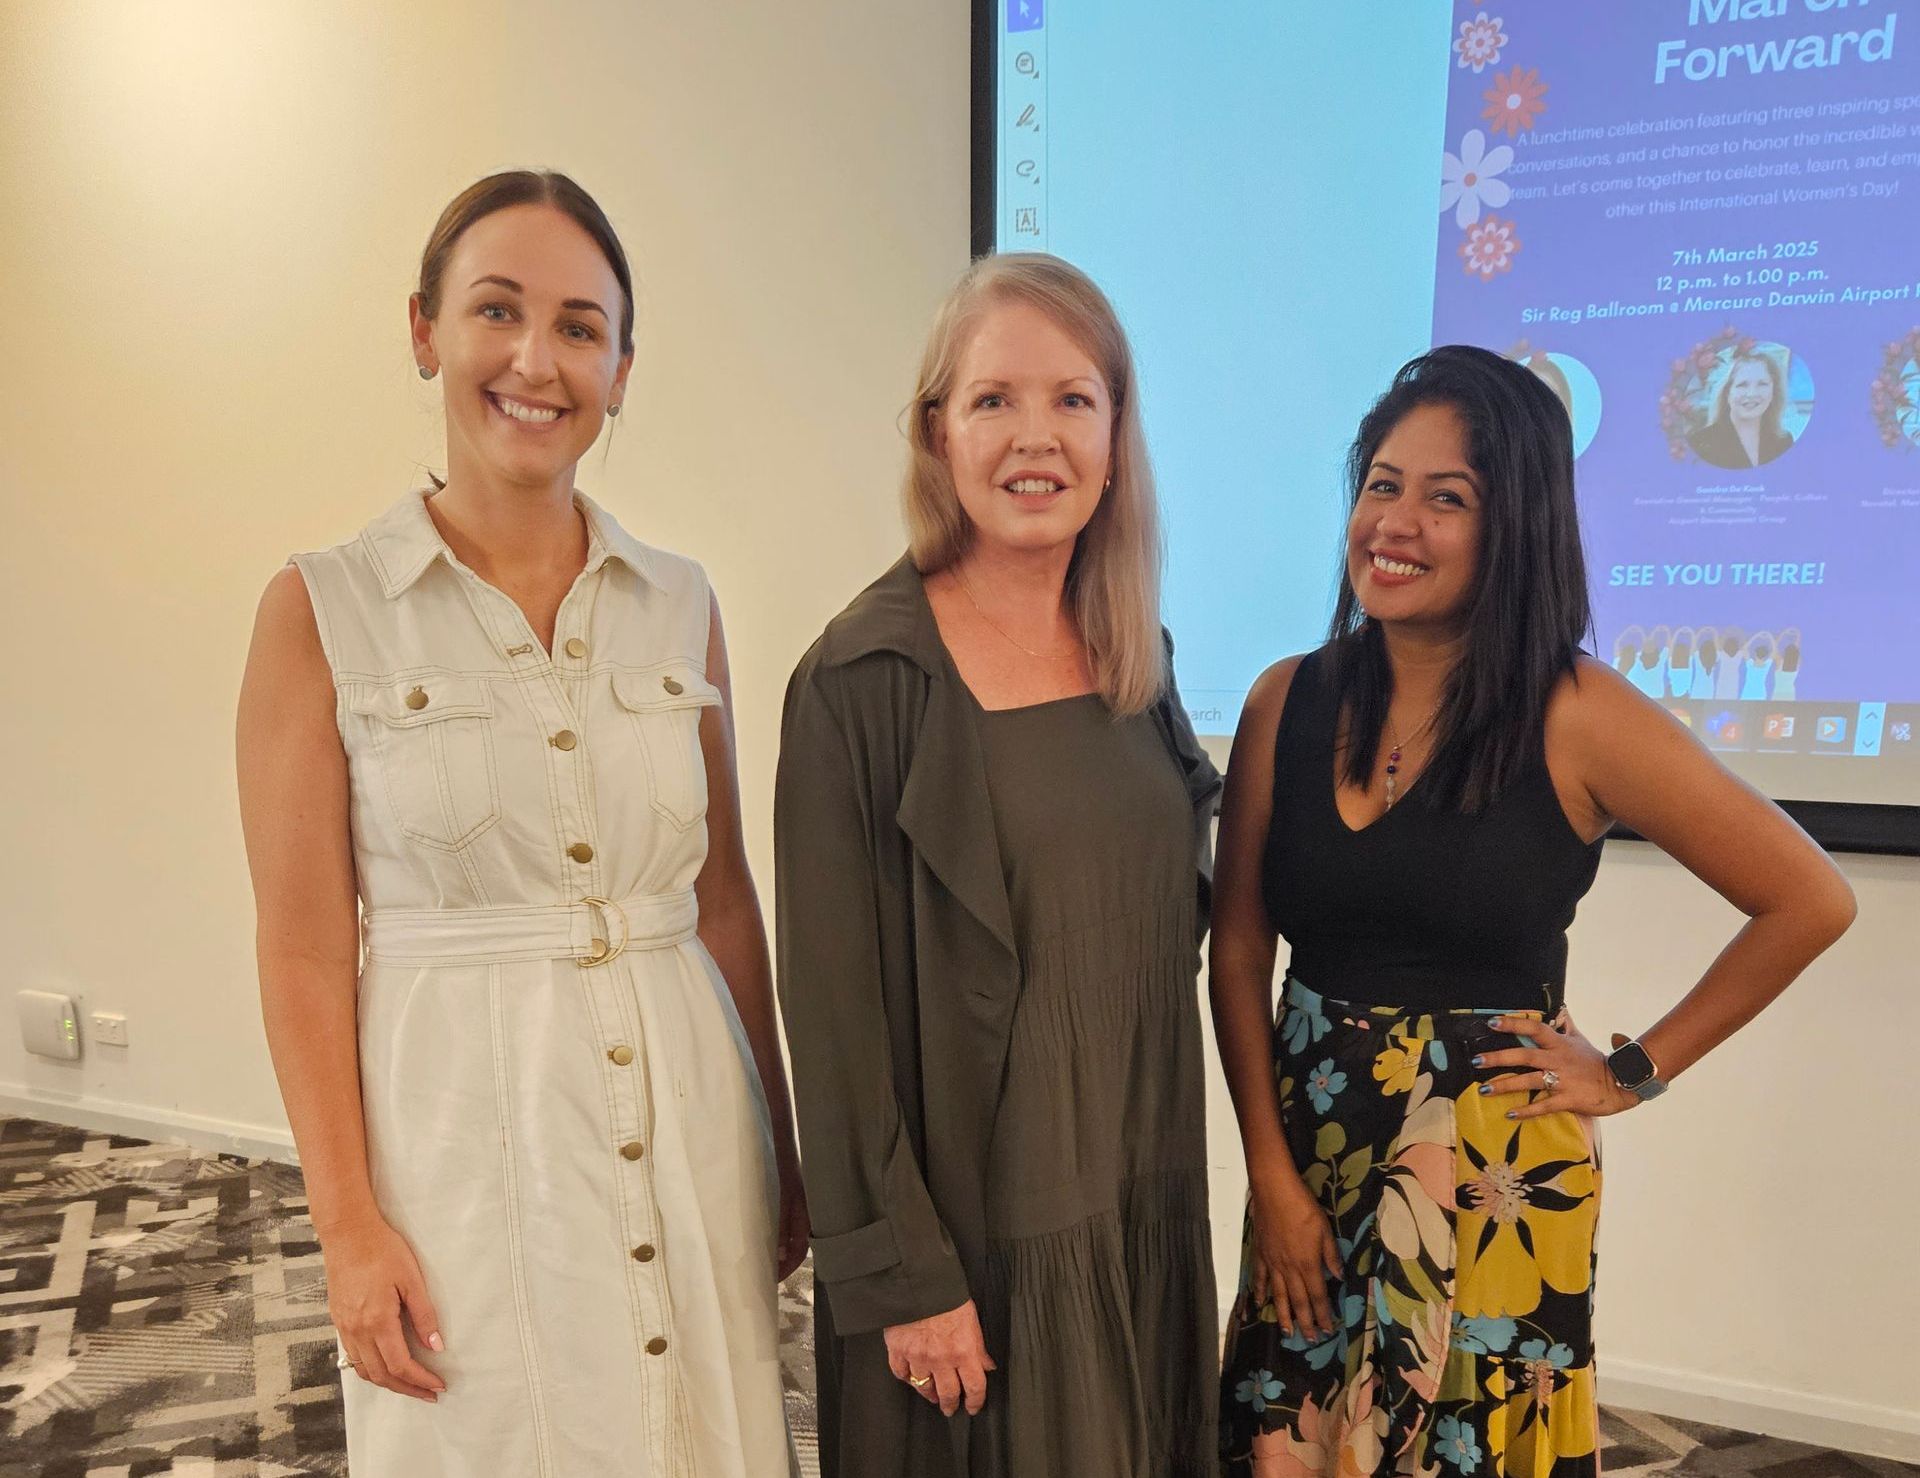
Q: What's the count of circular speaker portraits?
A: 3